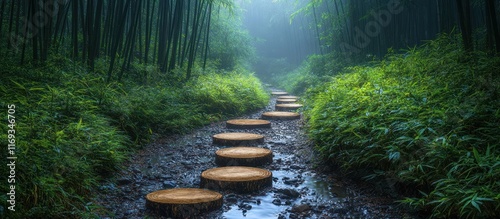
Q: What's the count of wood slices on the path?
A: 10